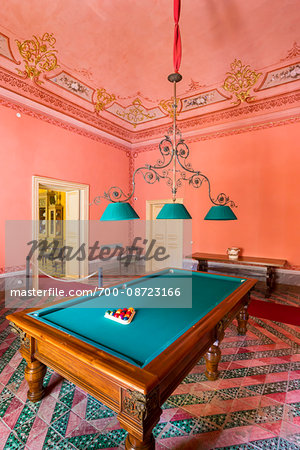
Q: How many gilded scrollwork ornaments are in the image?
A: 5